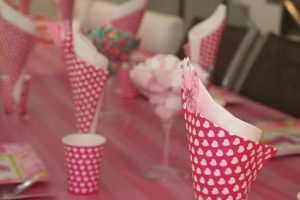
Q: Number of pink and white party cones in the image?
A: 5